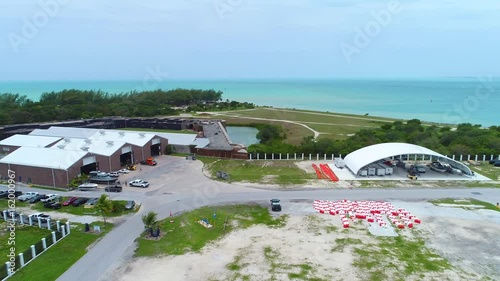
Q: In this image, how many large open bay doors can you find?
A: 3